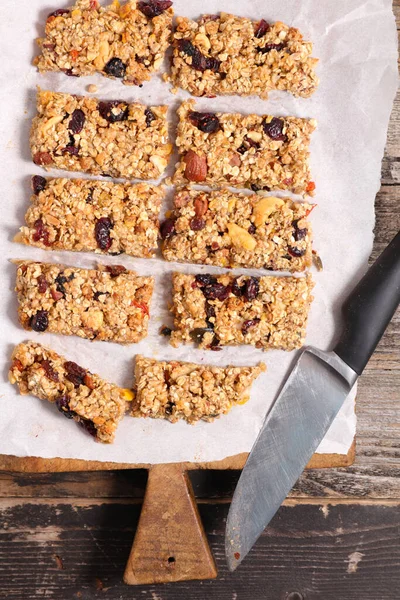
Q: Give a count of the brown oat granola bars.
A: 10